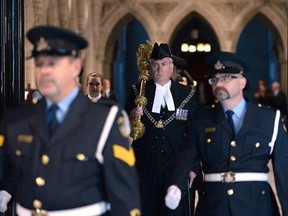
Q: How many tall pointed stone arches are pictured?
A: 3